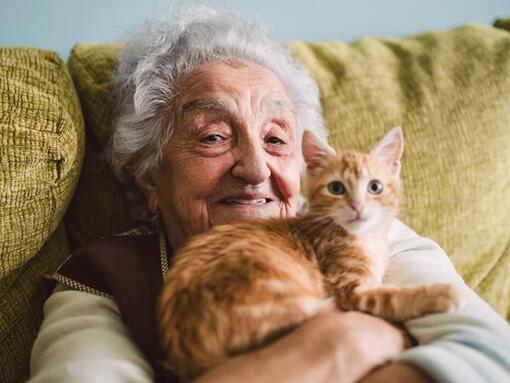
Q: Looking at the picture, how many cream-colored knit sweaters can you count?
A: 1